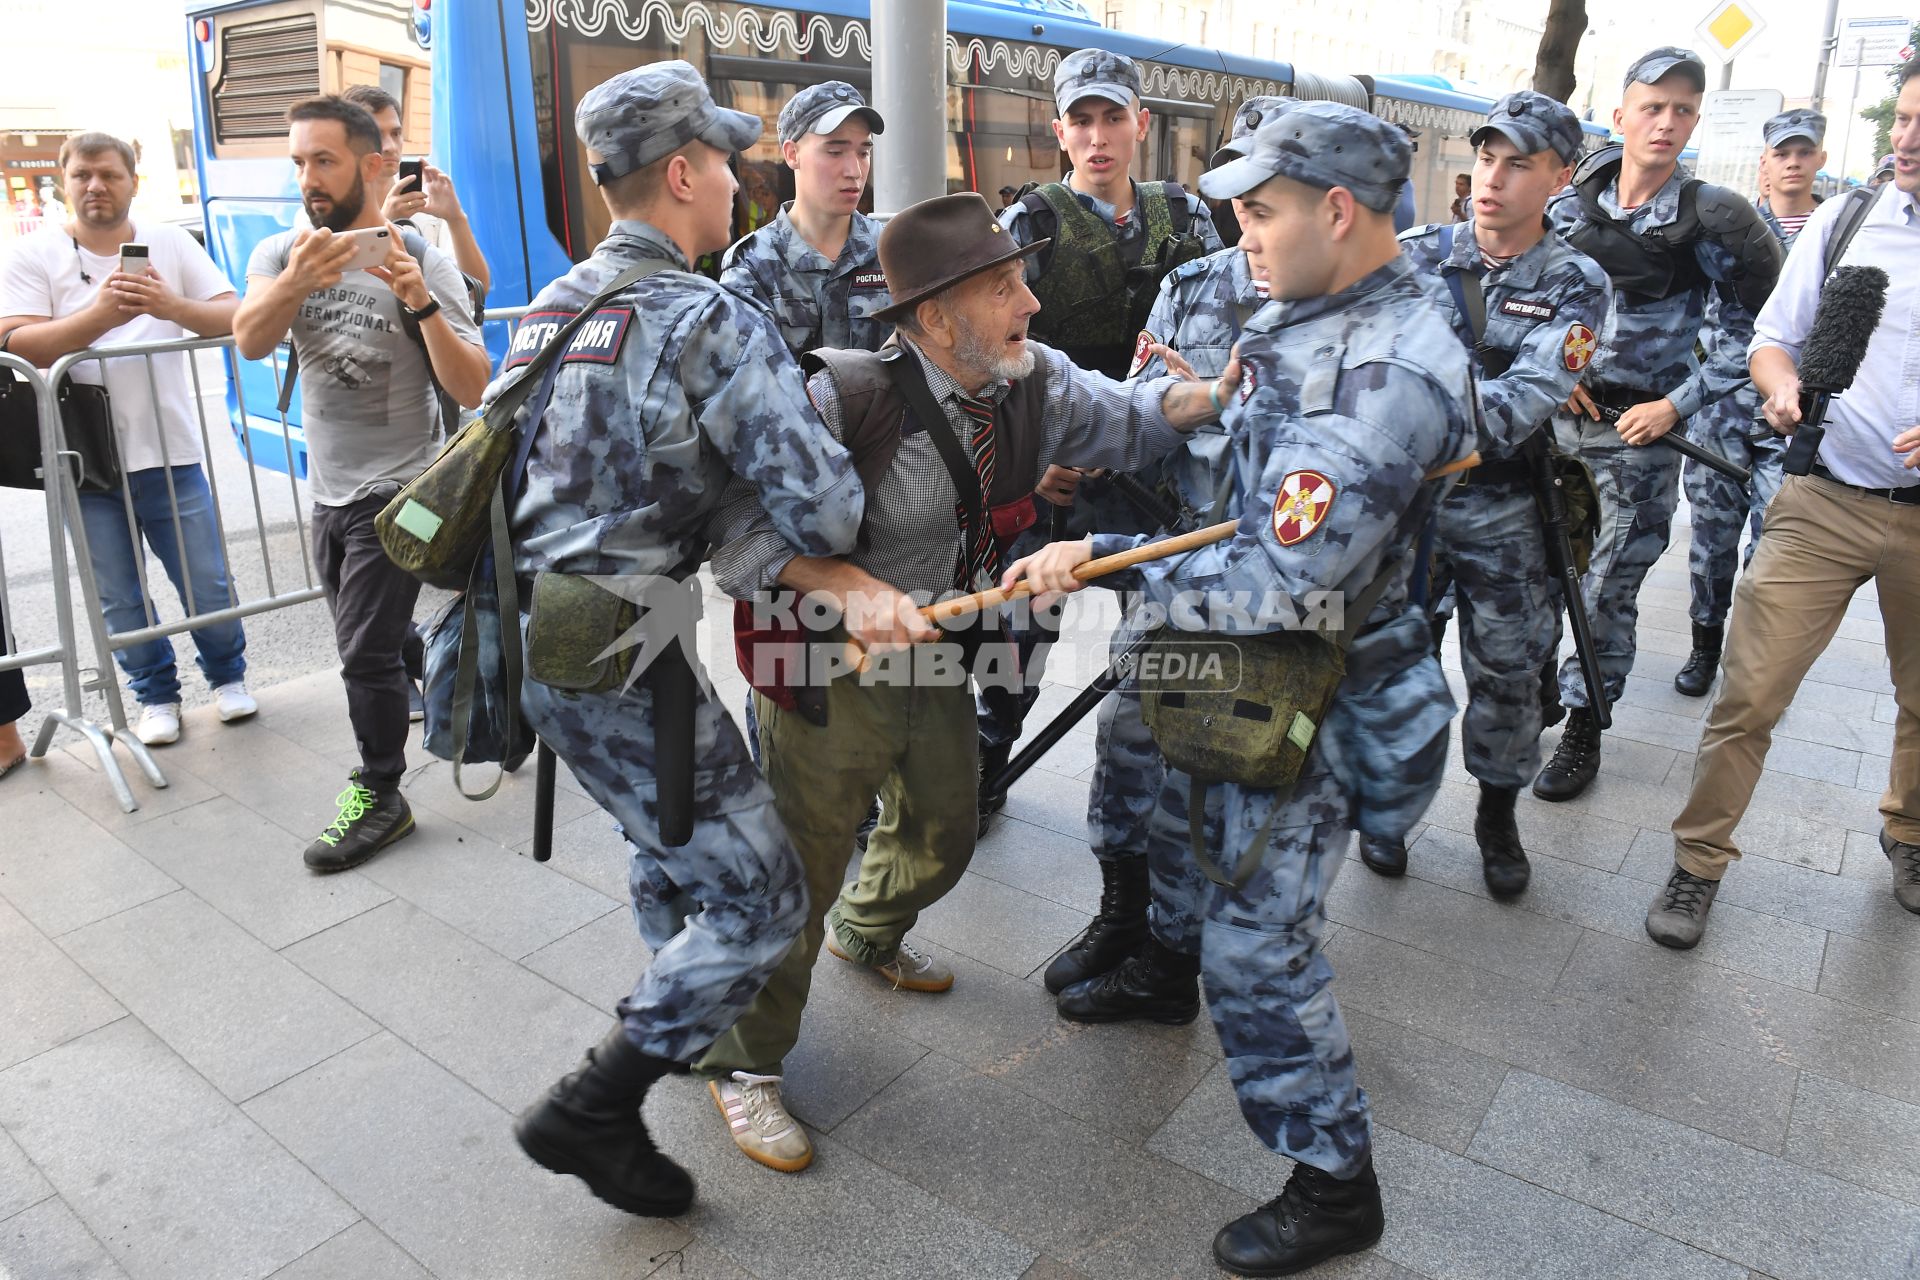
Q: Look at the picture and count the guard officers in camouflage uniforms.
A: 8